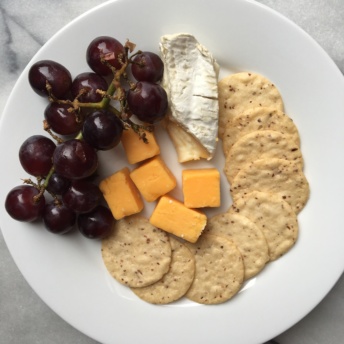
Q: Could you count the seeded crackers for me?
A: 9